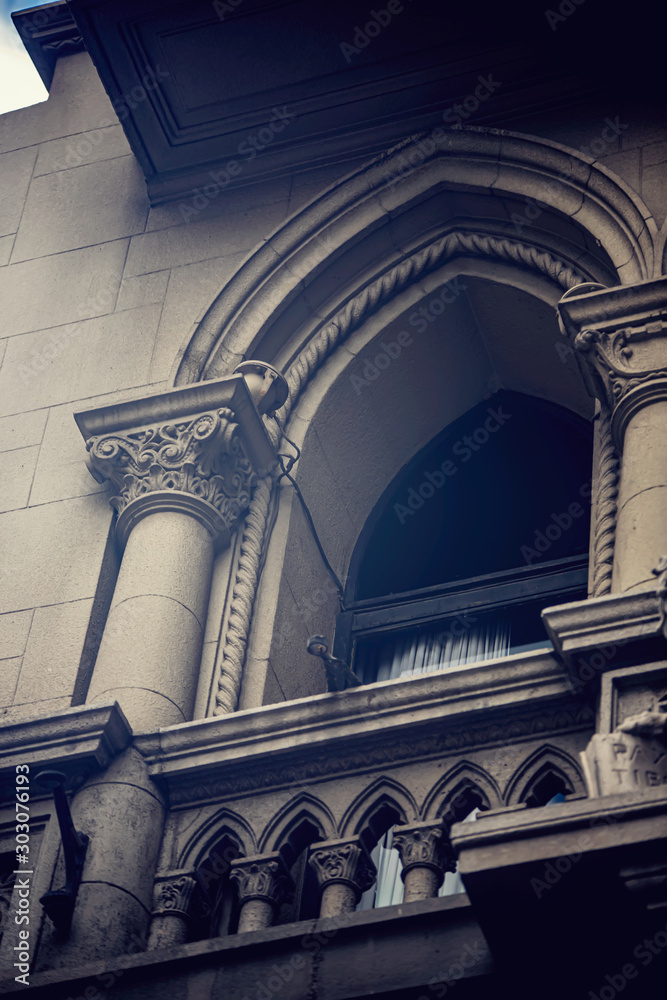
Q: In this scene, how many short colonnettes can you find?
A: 4